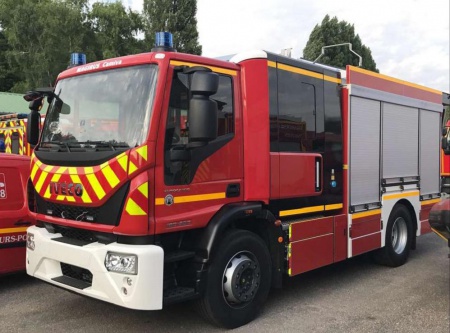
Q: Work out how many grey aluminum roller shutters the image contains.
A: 3